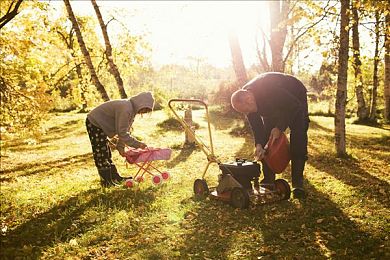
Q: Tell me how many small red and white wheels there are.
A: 4